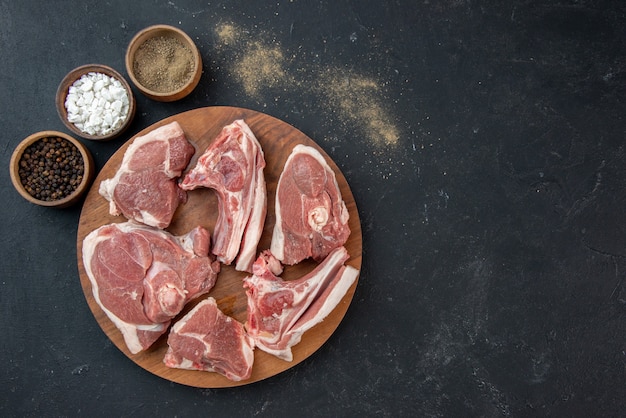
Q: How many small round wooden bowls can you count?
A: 3